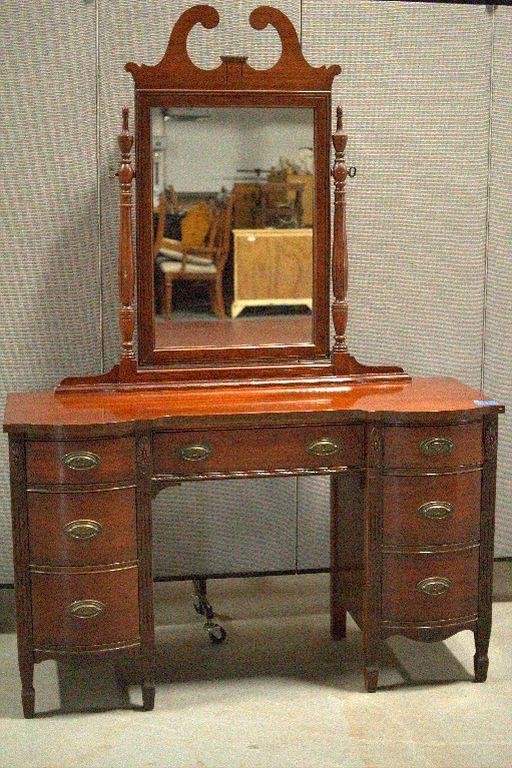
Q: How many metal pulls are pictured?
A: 8